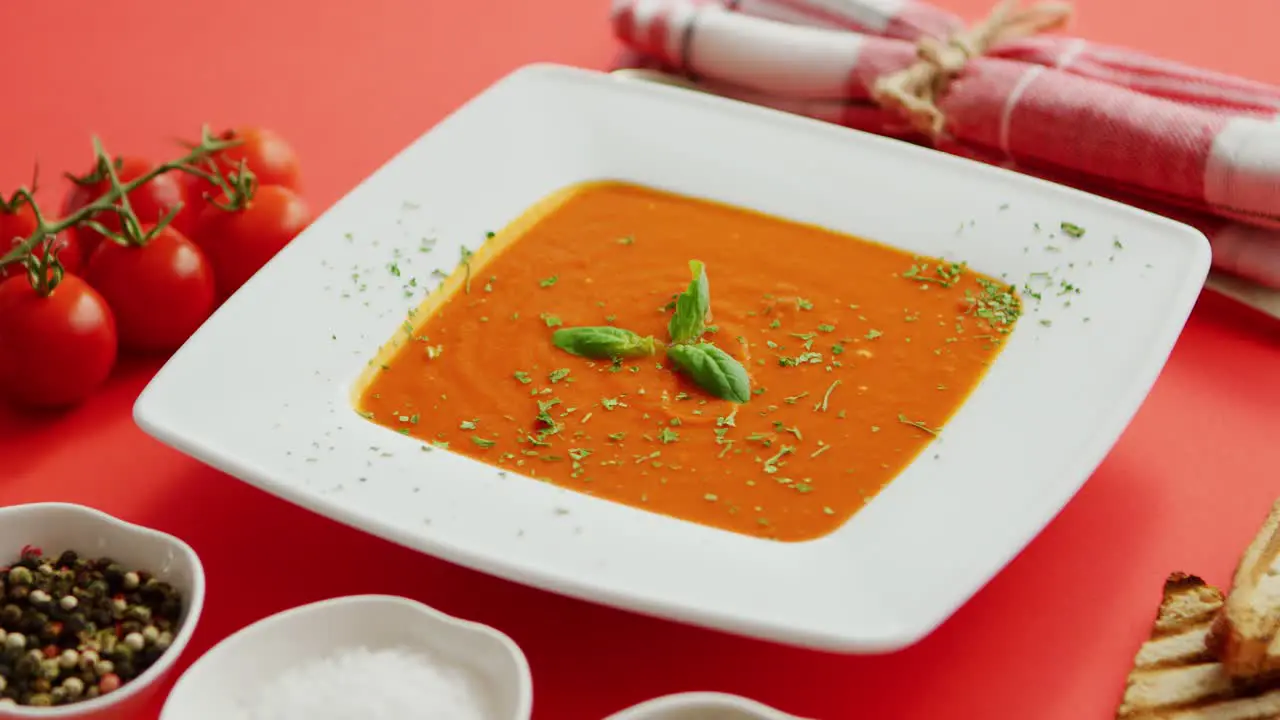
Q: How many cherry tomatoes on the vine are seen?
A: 6